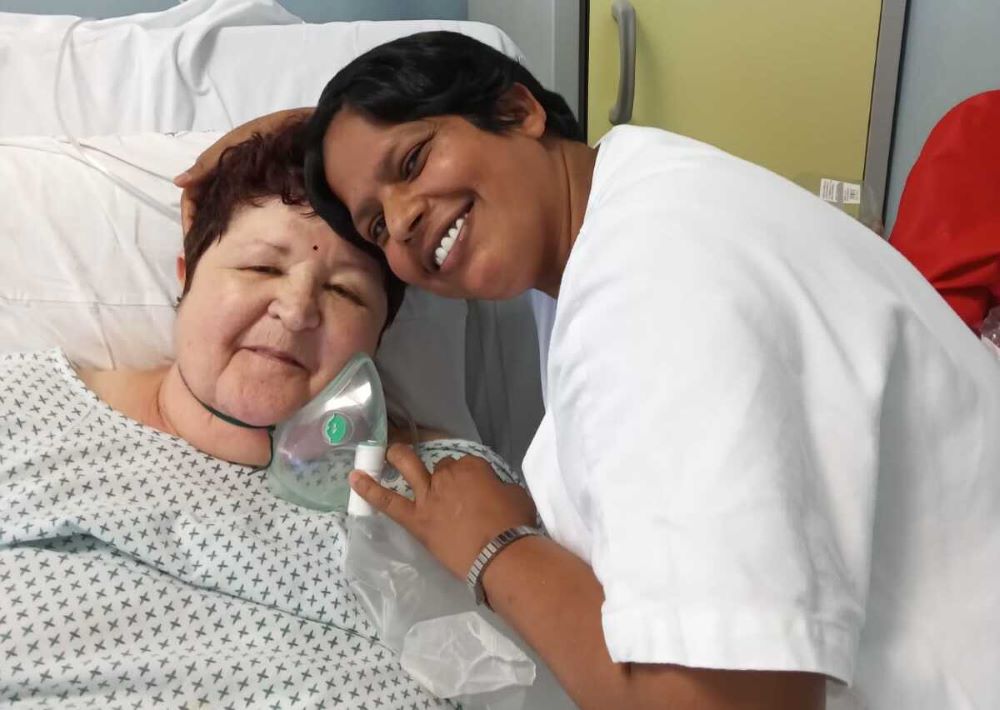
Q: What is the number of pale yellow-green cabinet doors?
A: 1